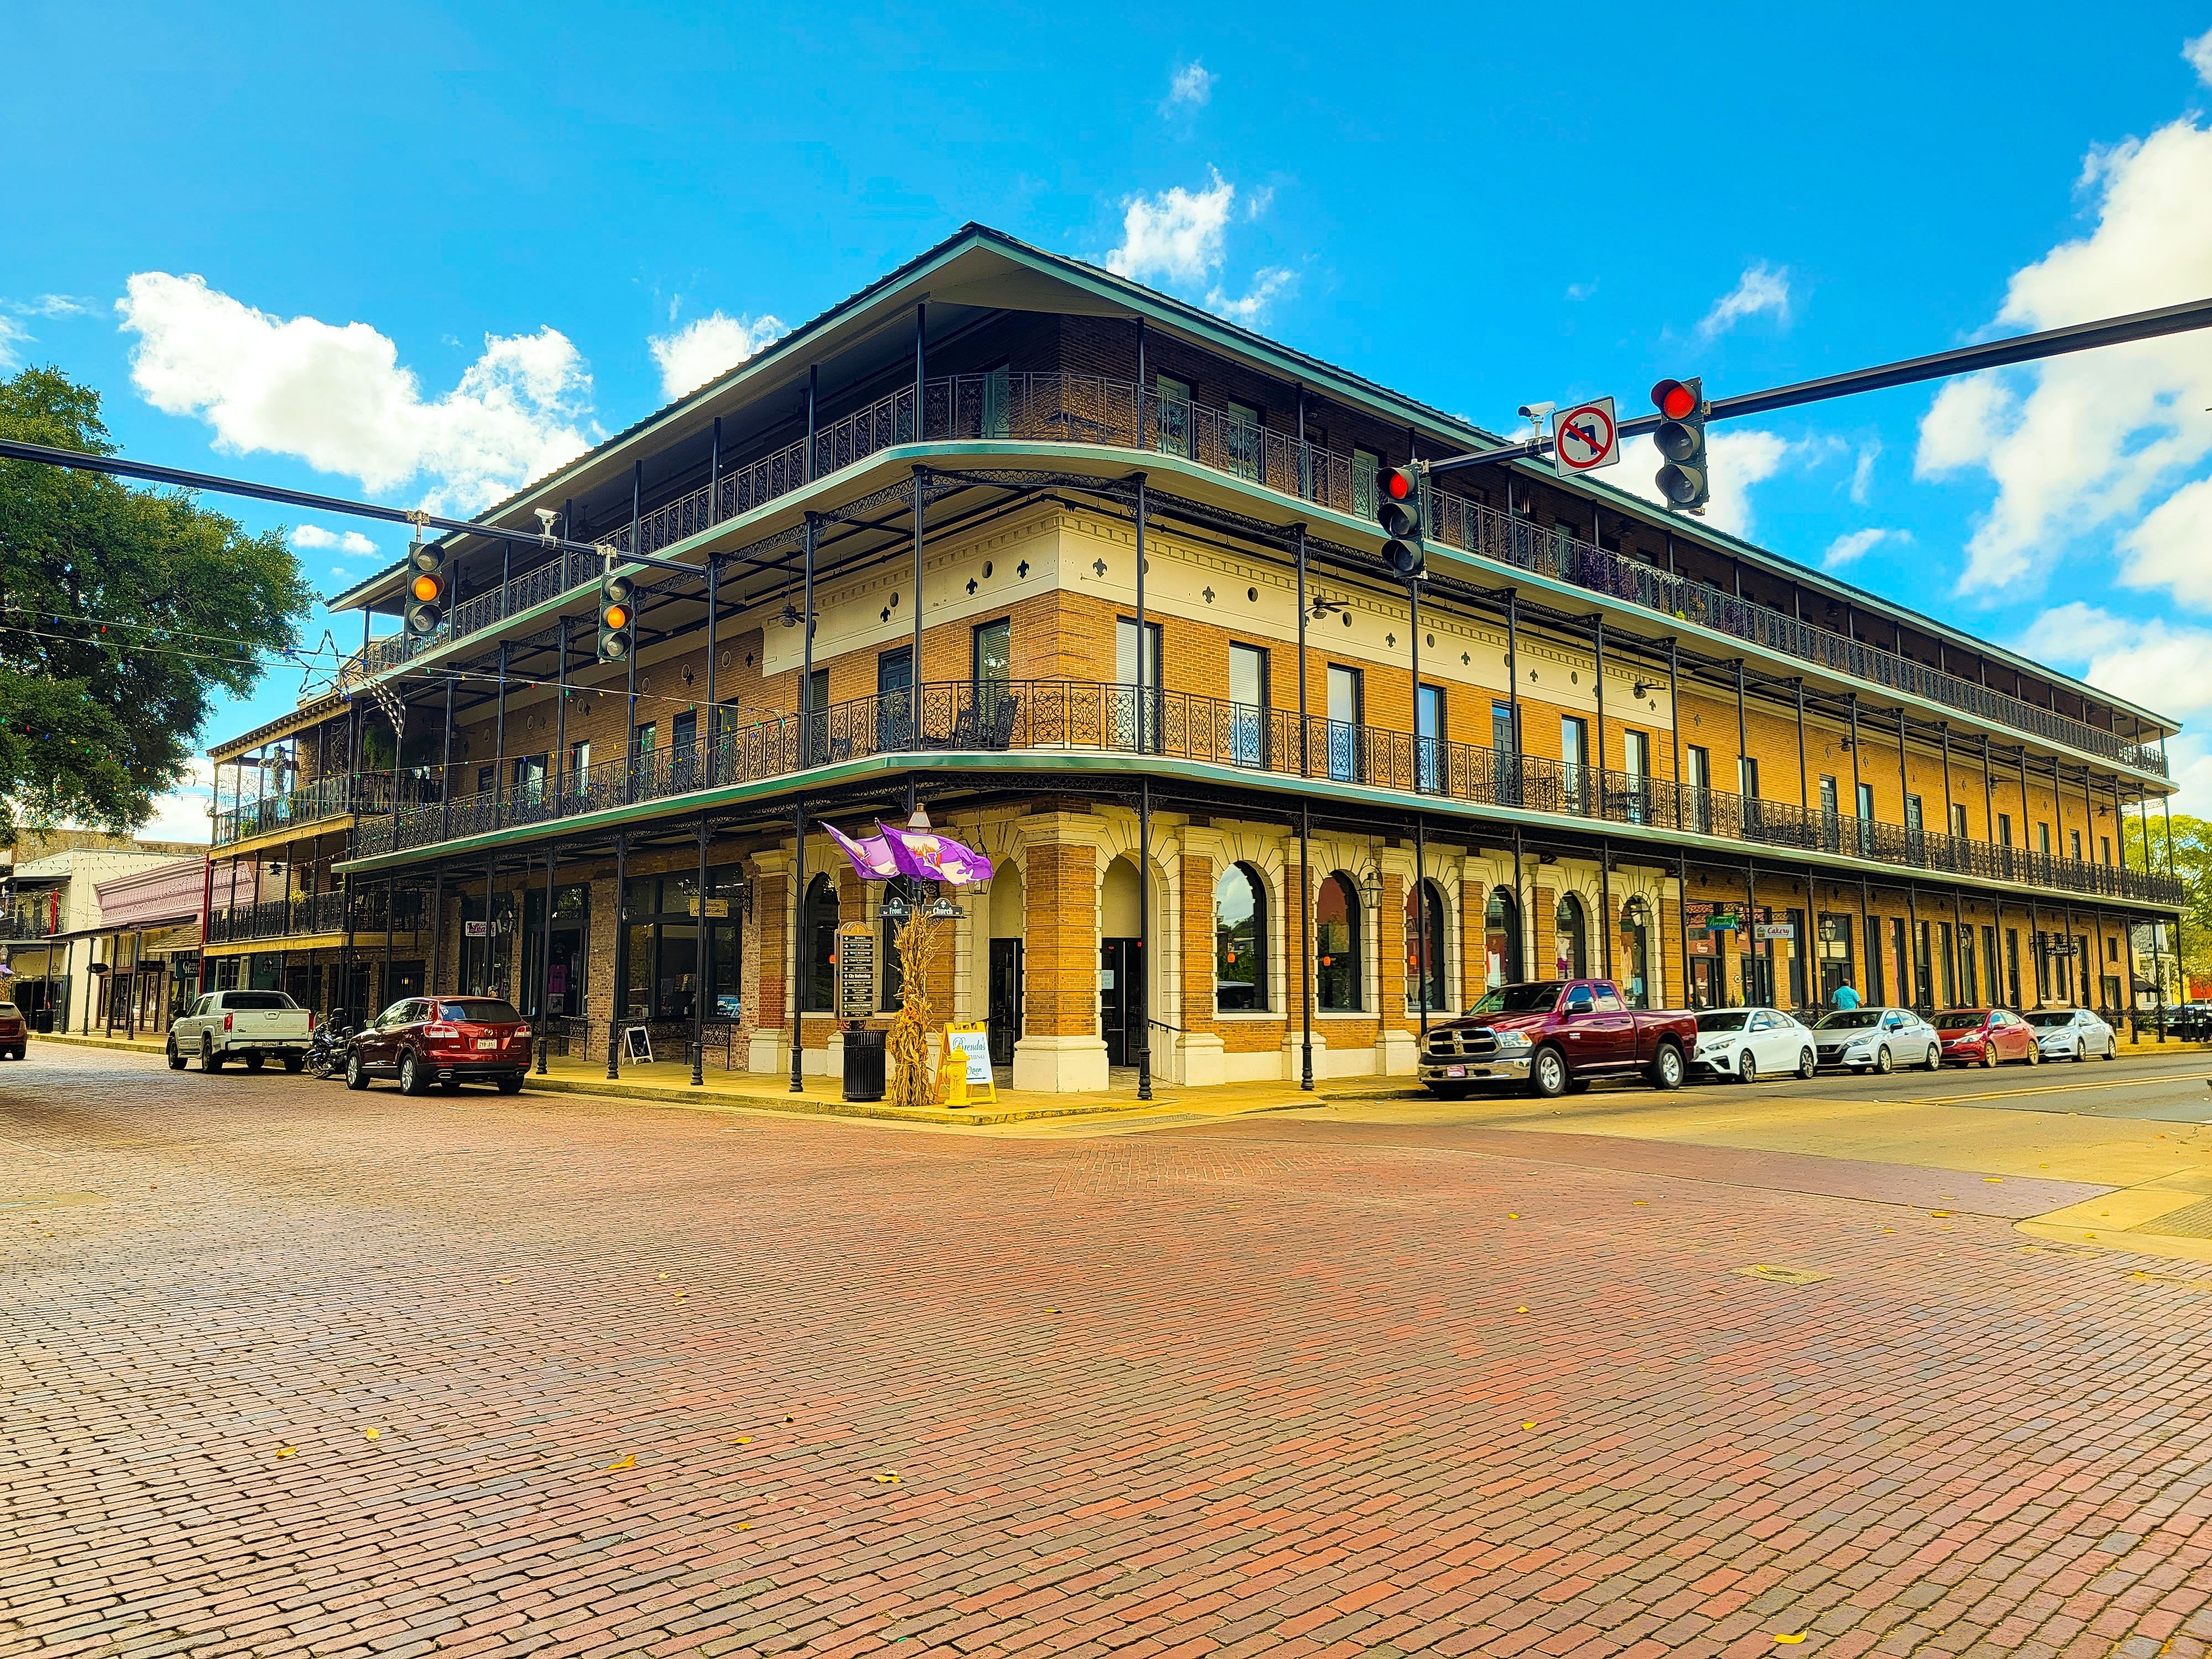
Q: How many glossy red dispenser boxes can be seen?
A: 0